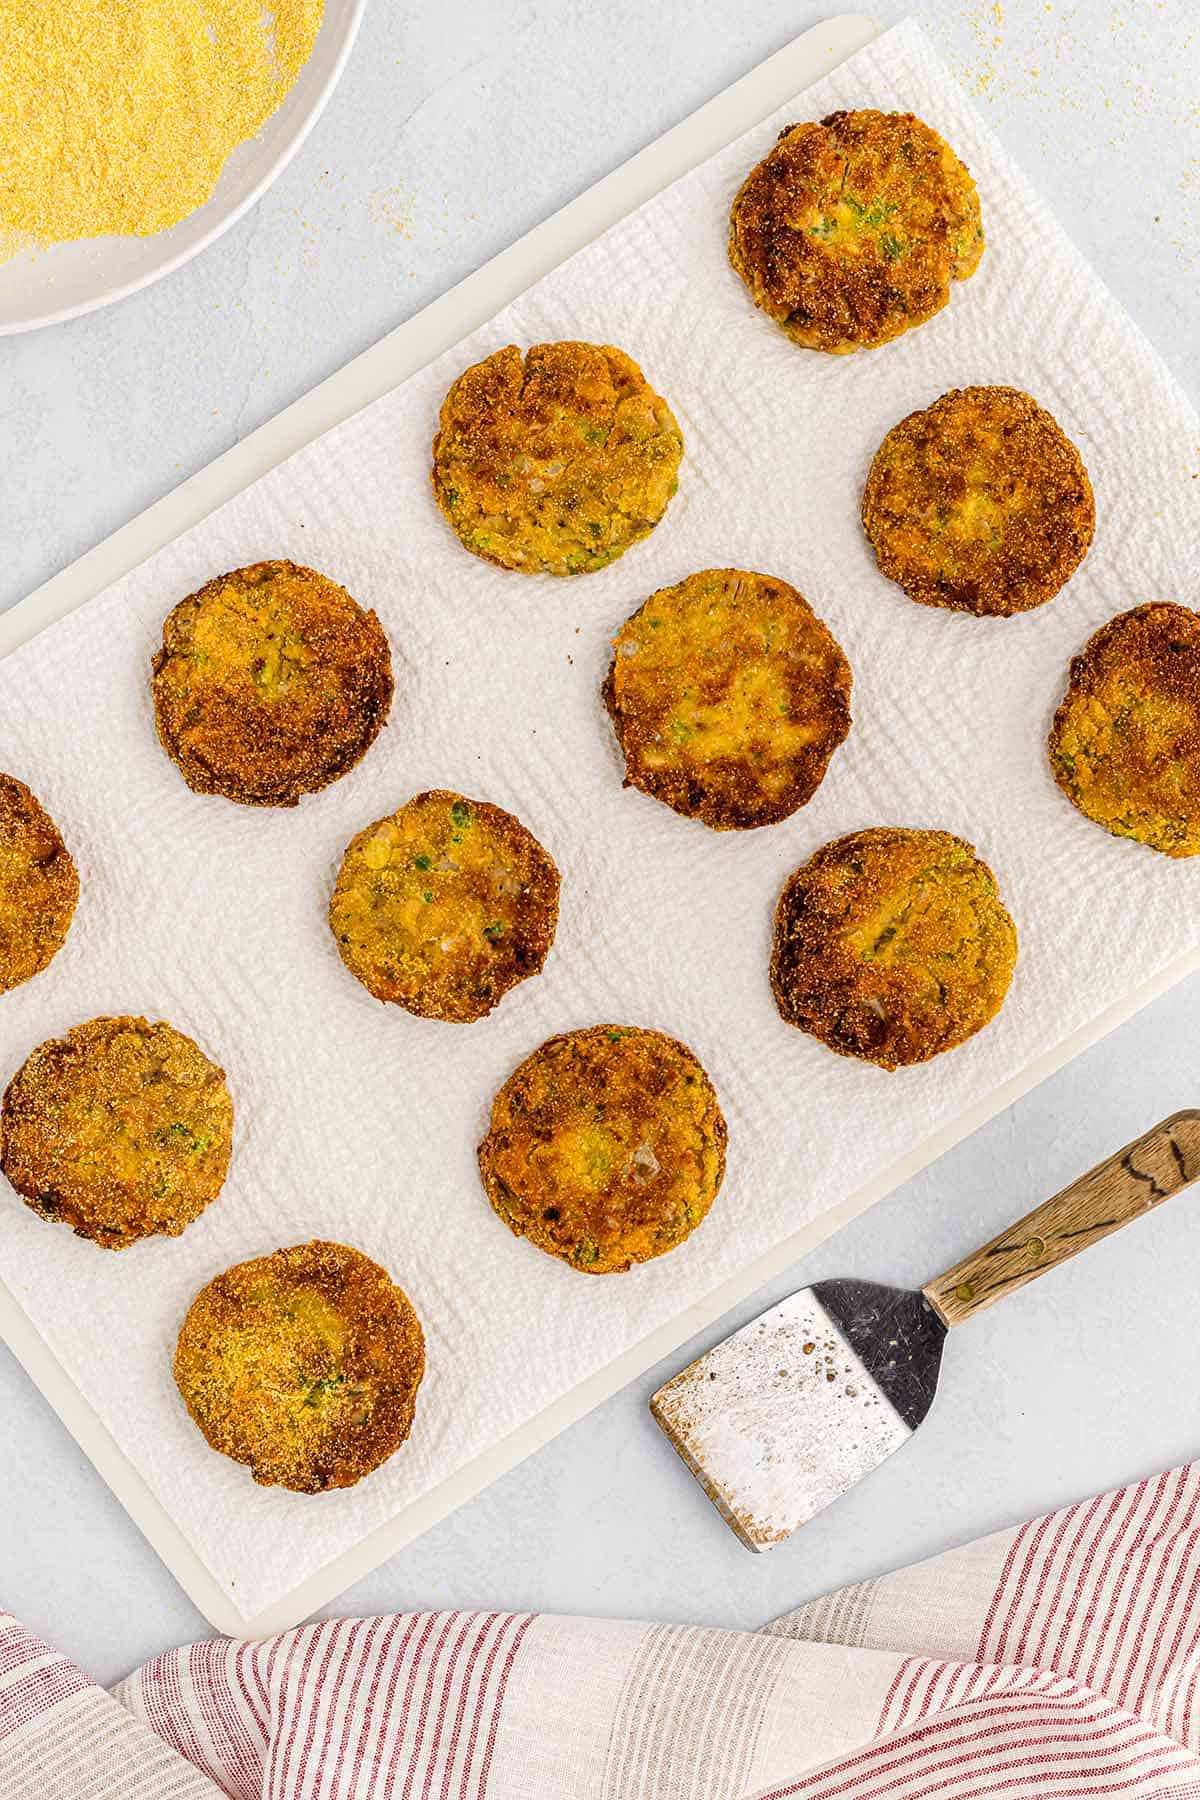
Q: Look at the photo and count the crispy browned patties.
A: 12